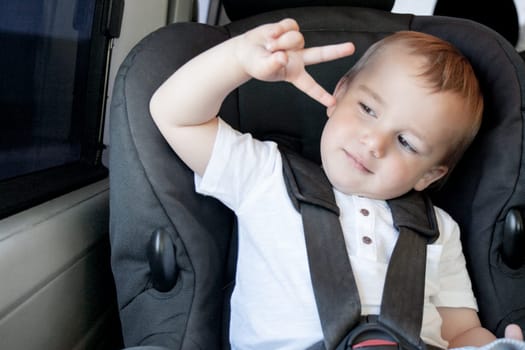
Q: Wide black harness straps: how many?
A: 2